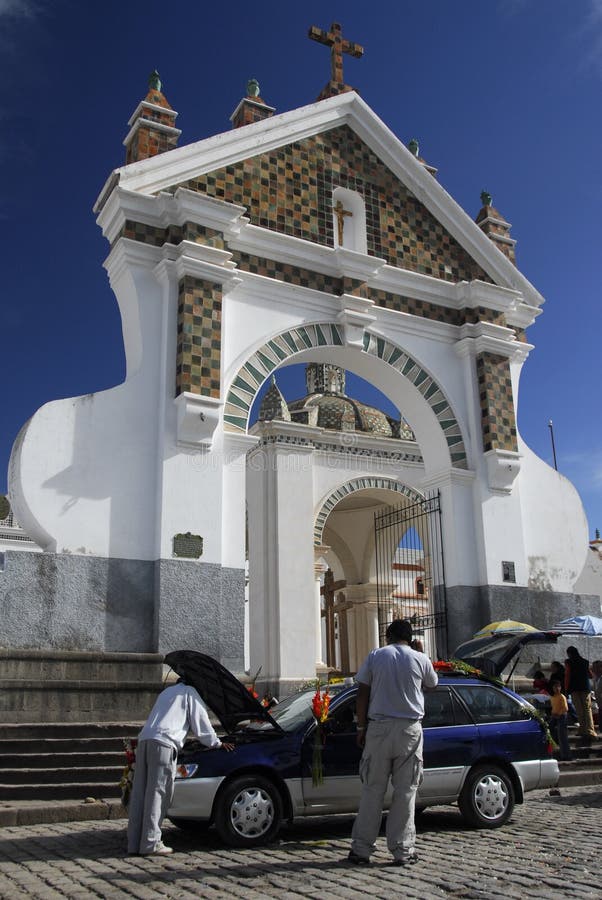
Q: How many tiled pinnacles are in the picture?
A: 4